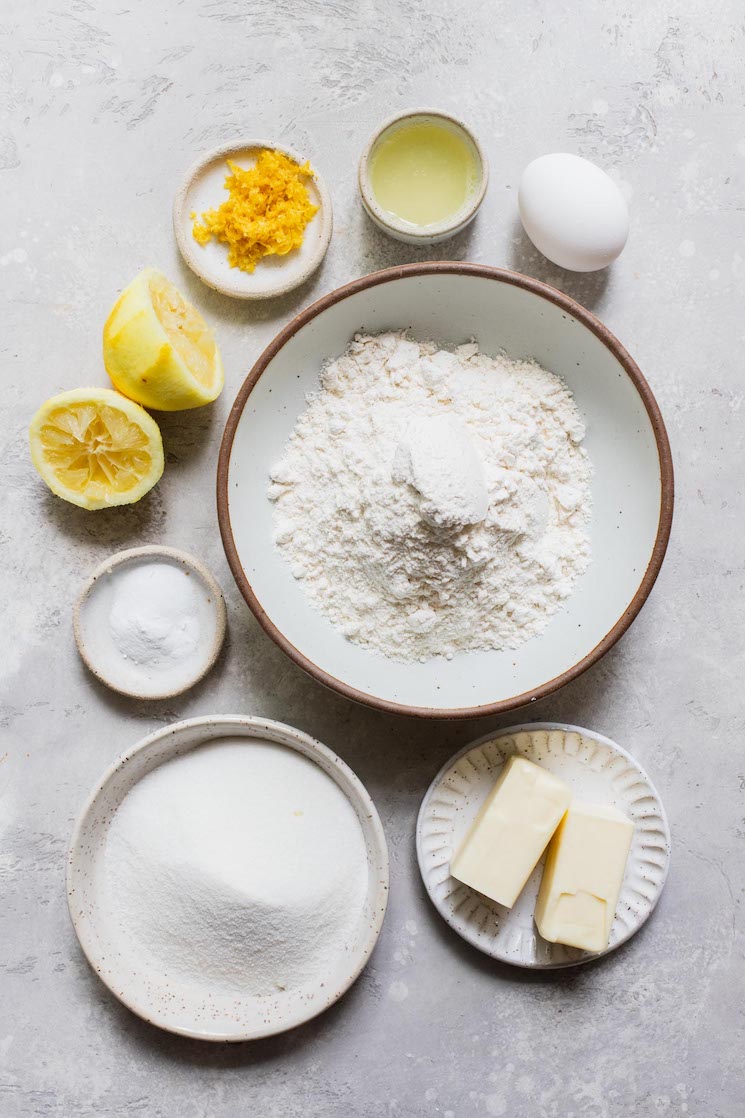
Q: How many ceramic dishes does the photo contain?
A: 6